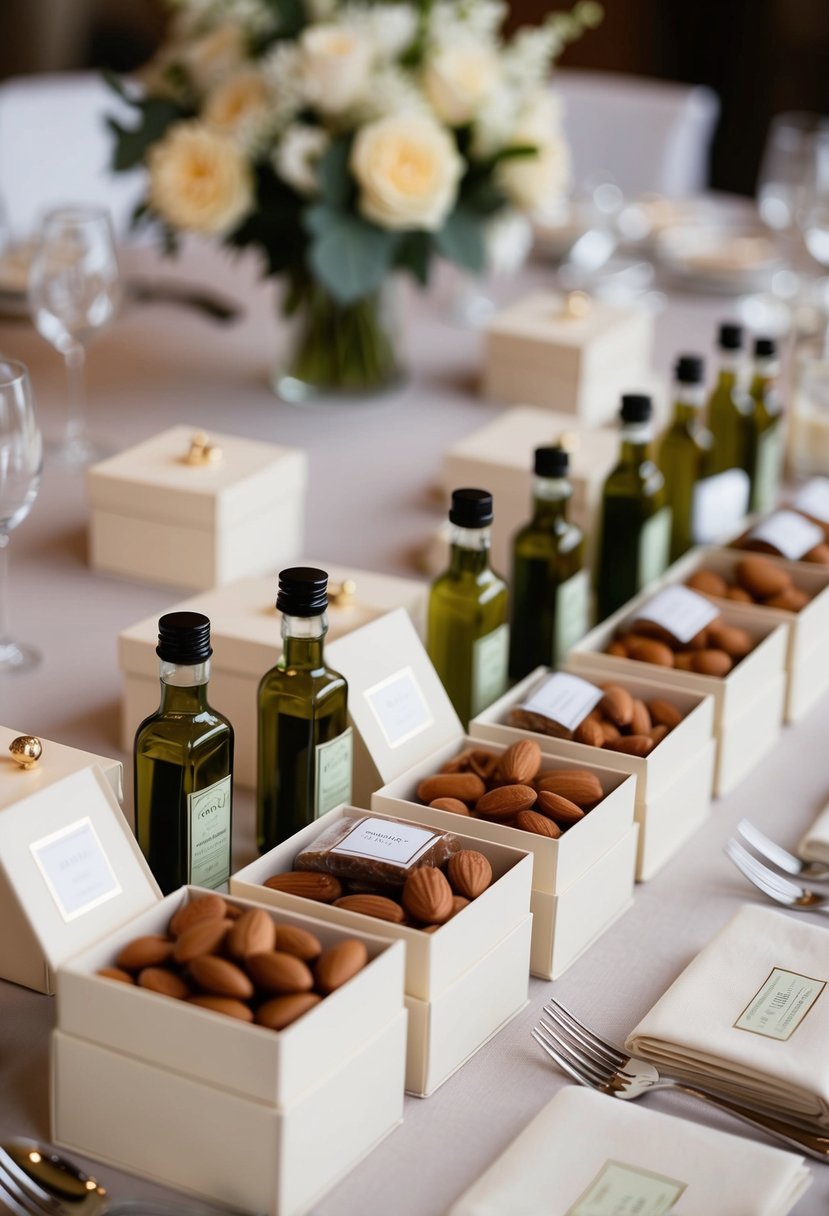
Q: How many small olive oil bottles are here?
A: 8